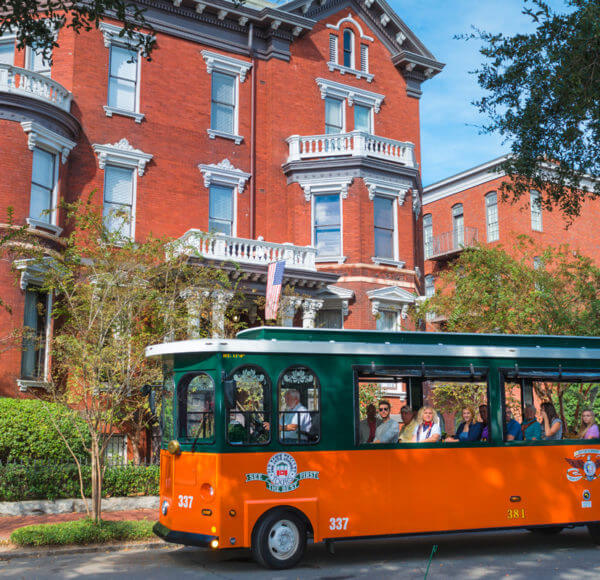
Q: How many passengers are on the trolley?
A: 10